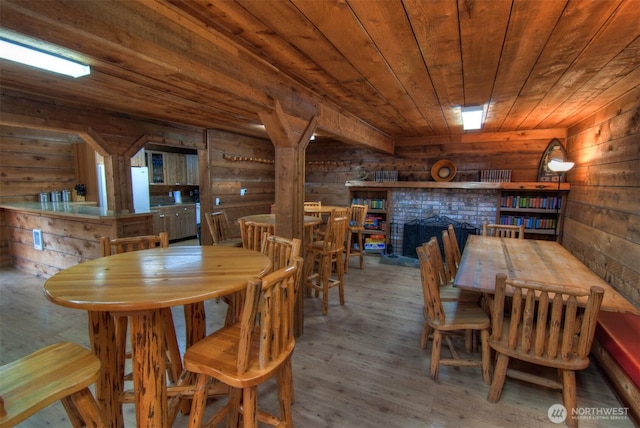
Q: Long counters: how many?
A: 1